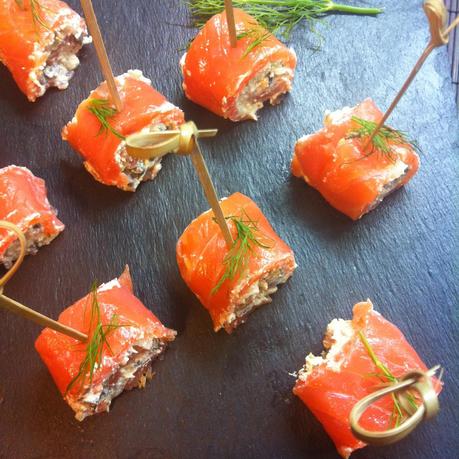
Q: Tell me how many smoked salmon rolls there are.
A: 8